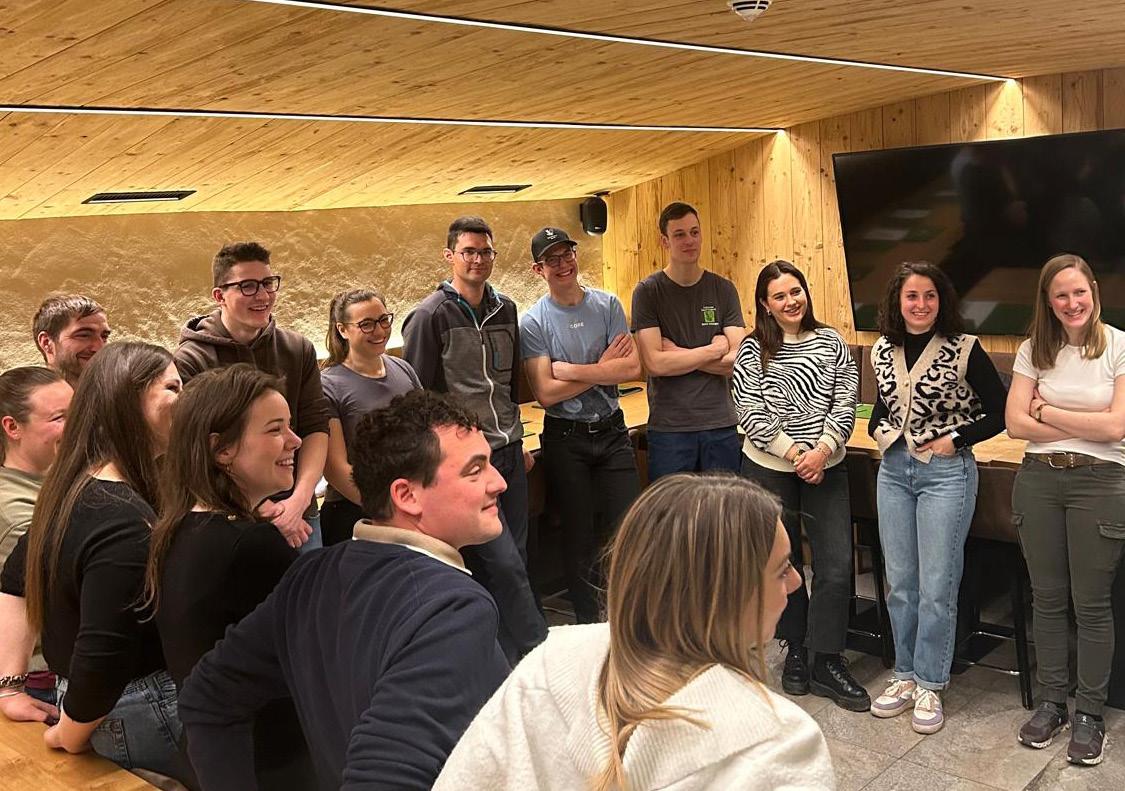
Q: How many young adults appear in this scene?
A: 14